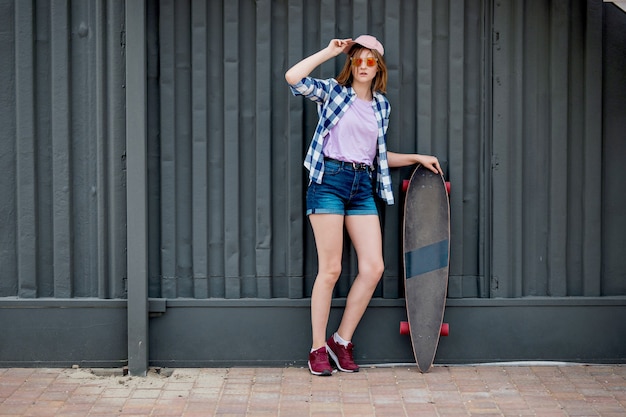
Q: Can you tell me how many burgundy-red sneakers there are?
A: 2